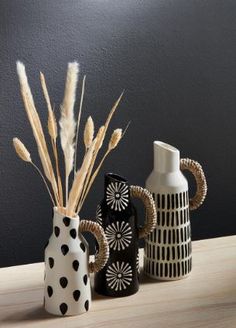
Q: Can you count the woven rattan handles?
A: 3